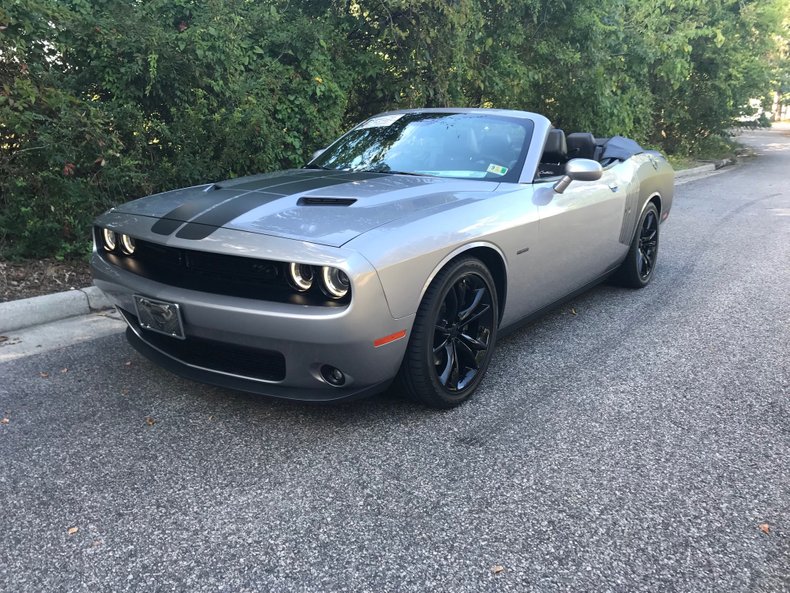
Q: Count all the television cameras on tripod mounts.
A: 0